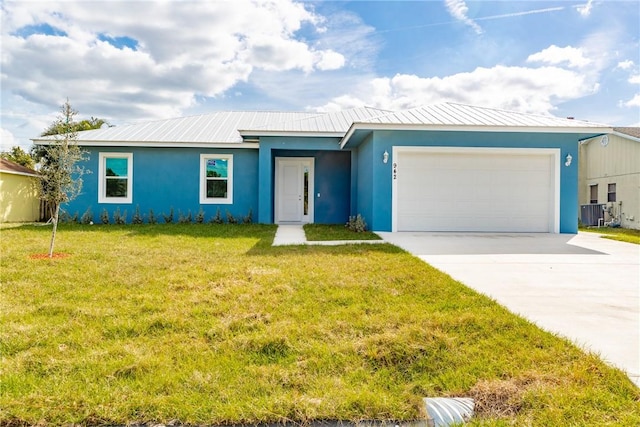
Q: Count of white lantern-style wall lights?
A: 2